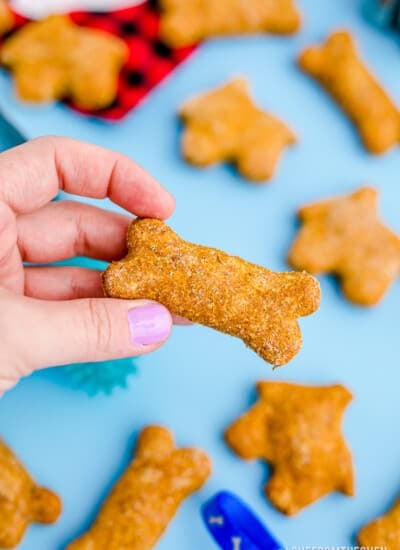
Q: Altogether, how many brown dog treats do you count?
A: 11